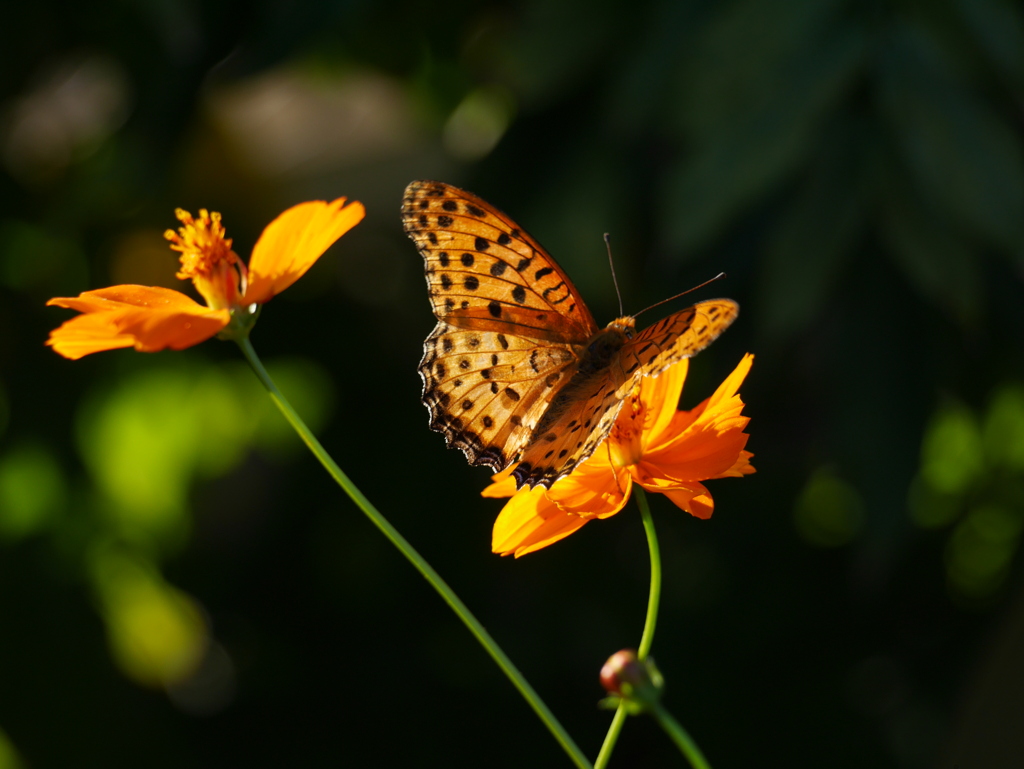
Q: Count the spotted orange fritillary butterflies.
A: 1